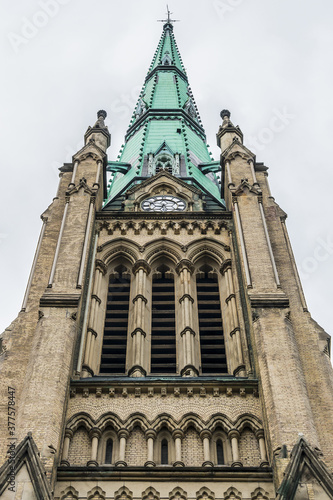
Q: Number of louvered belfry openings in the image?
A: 3